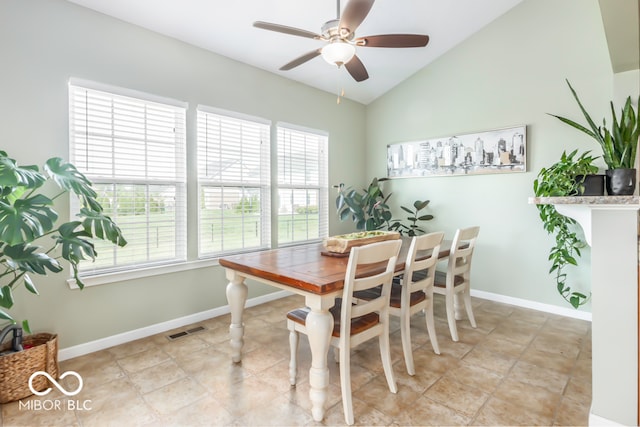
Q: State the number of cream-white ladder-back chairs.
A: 3